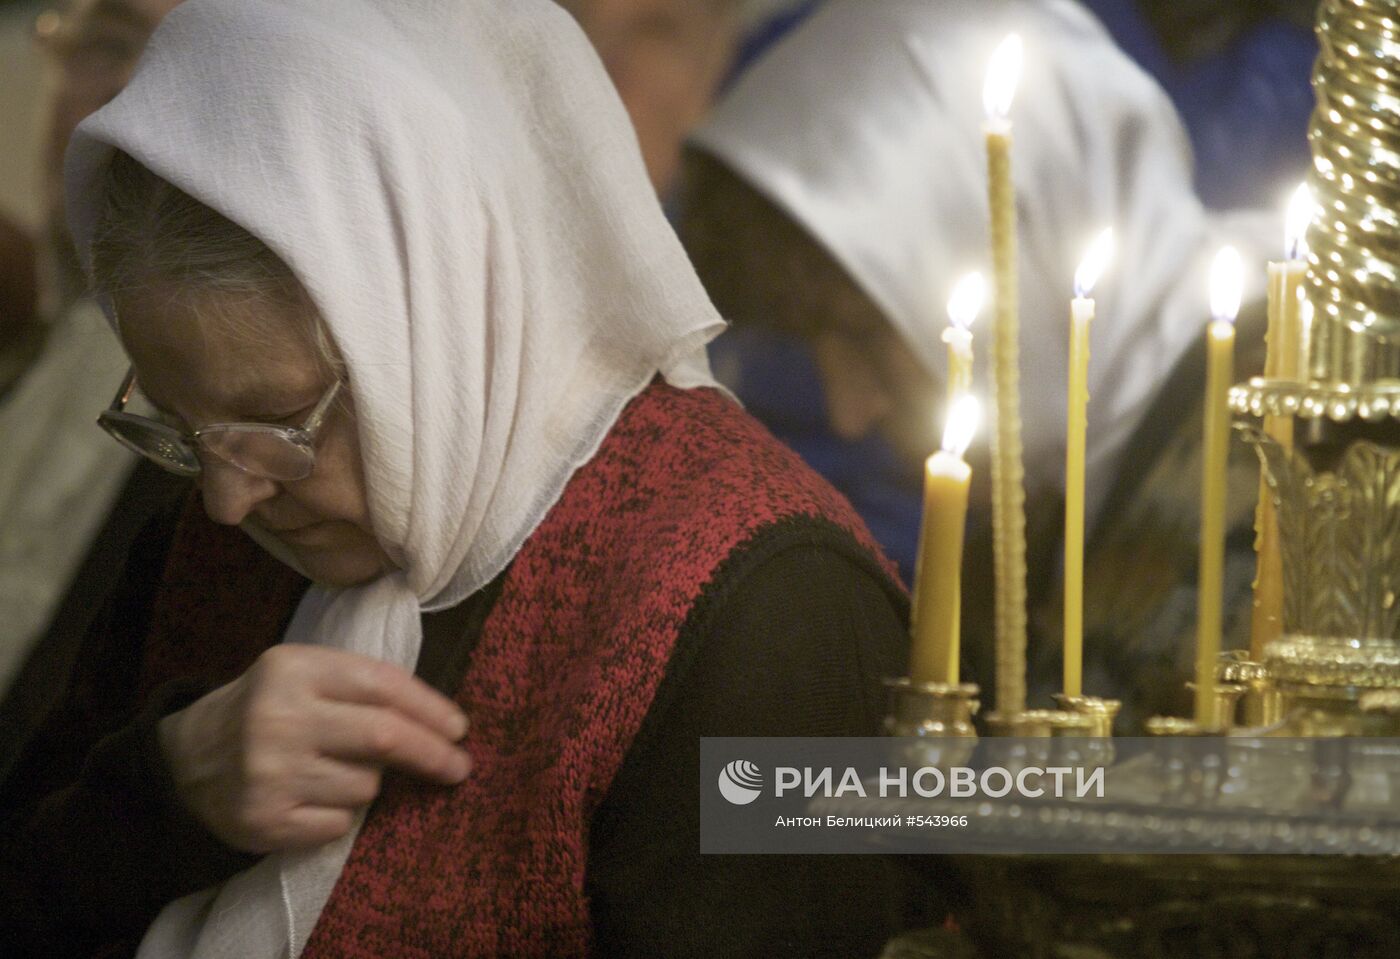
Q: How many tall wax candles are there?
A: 6